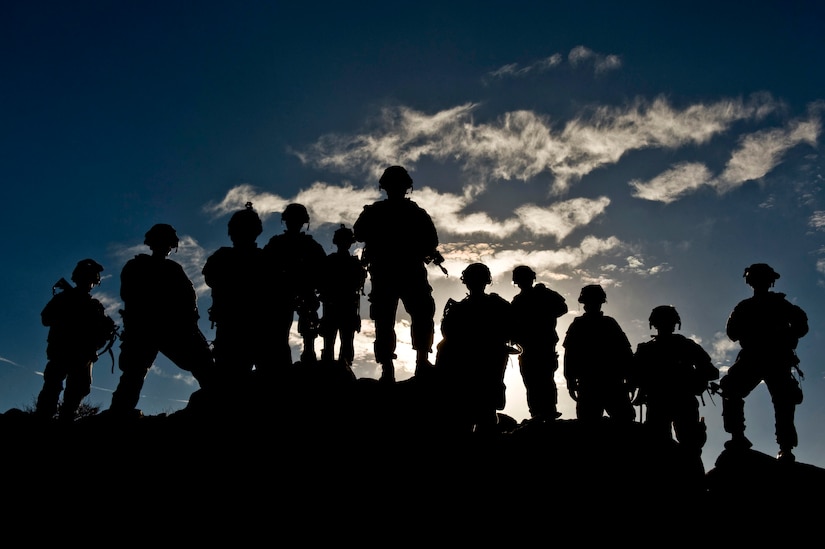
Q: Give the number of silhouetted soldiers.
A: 11